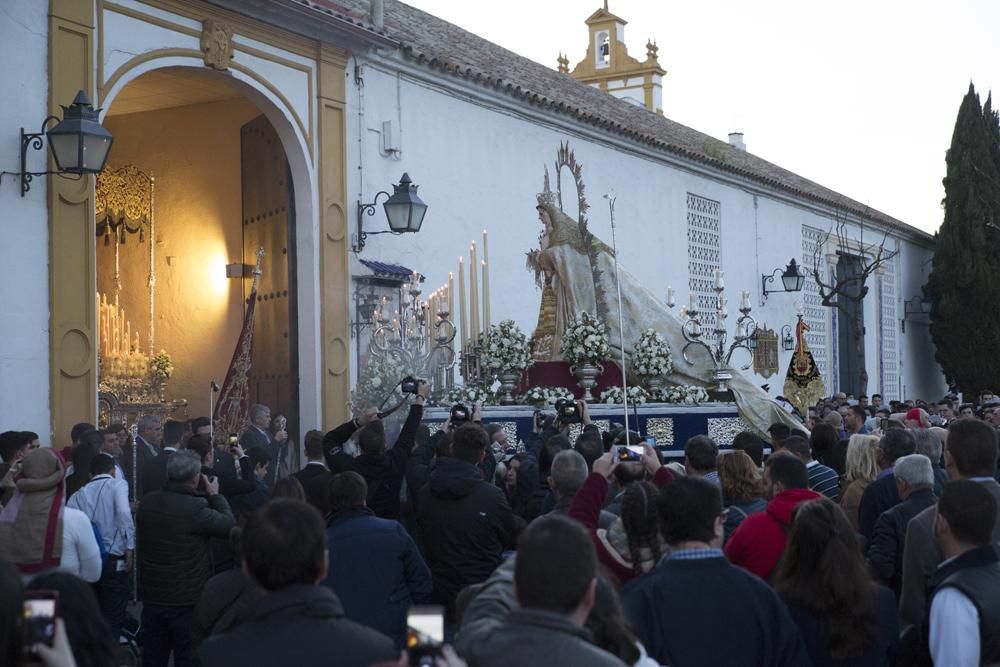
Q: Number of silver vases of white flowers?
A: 3